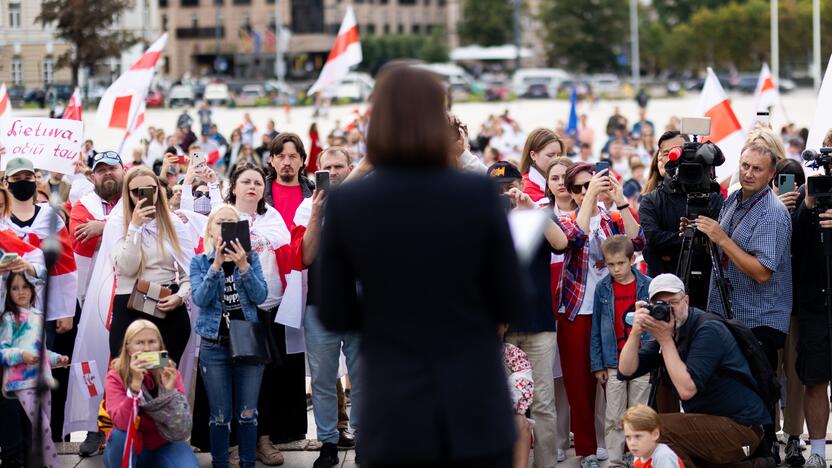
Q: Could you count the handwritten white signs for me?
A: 1